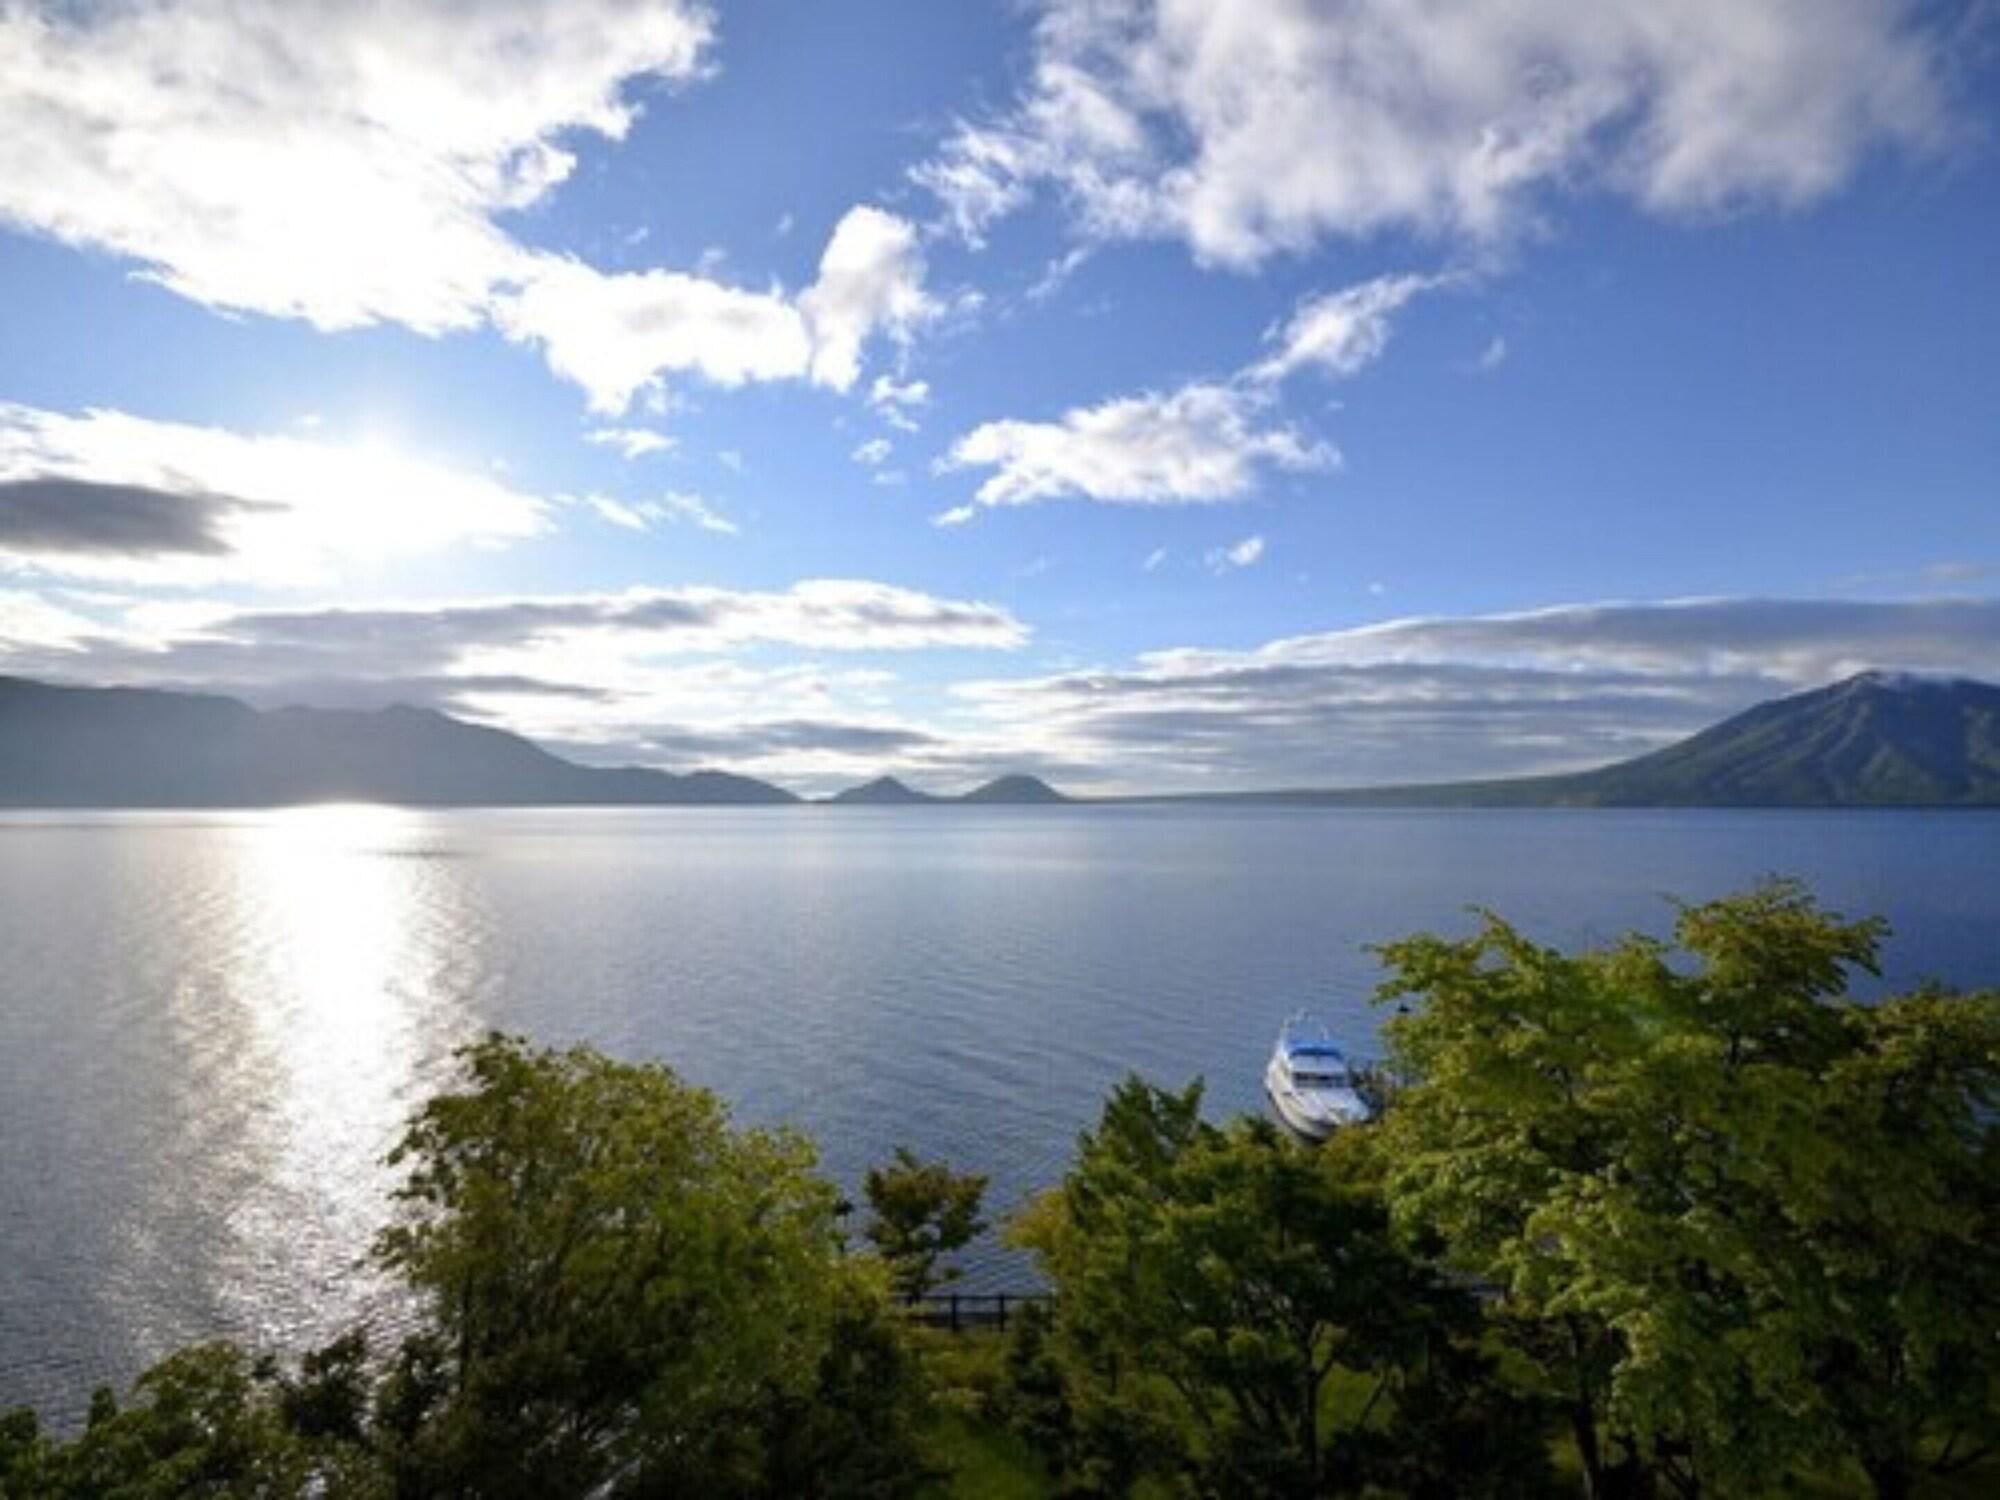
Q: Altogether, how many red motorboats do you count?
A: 0